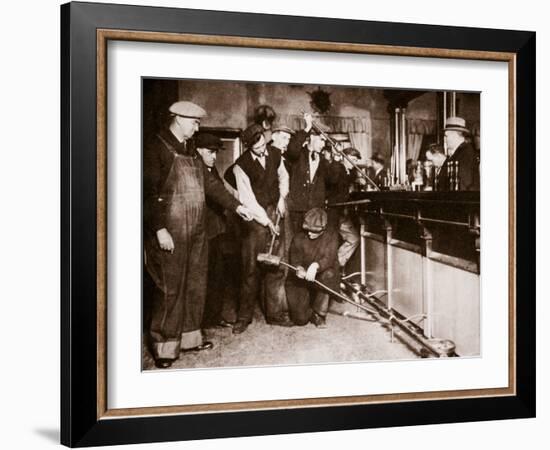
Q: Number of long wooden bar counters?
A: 1